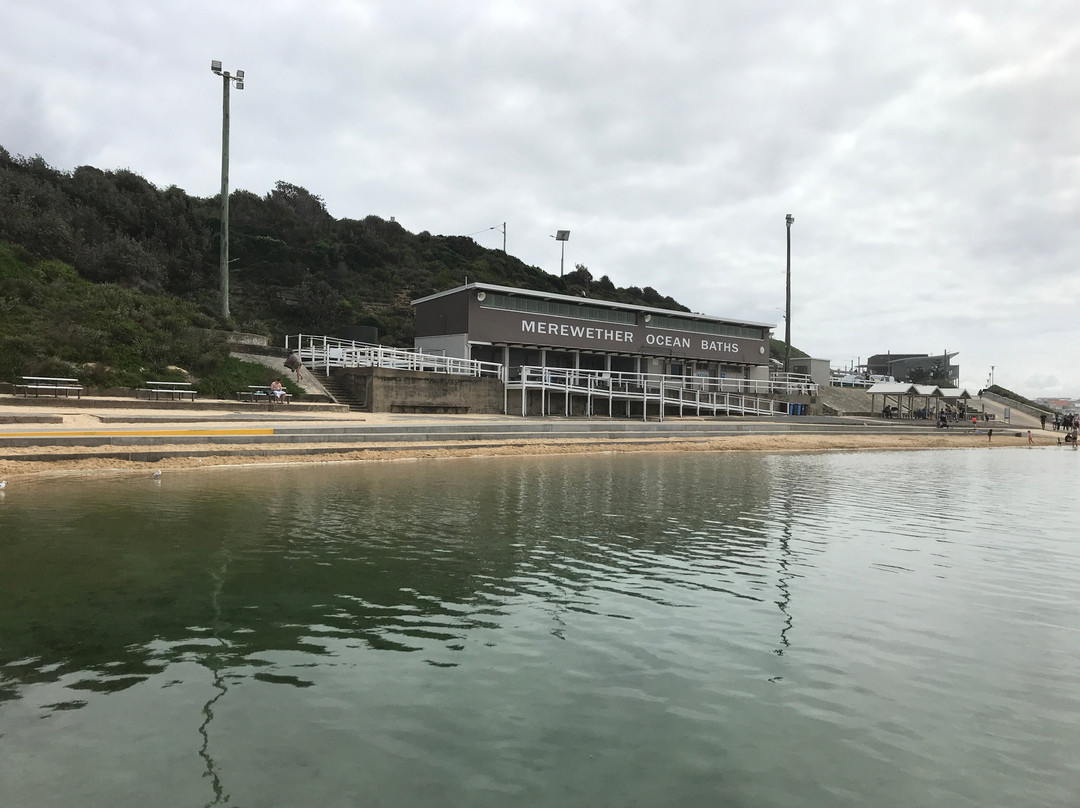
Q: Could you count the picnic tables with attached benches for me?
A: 3